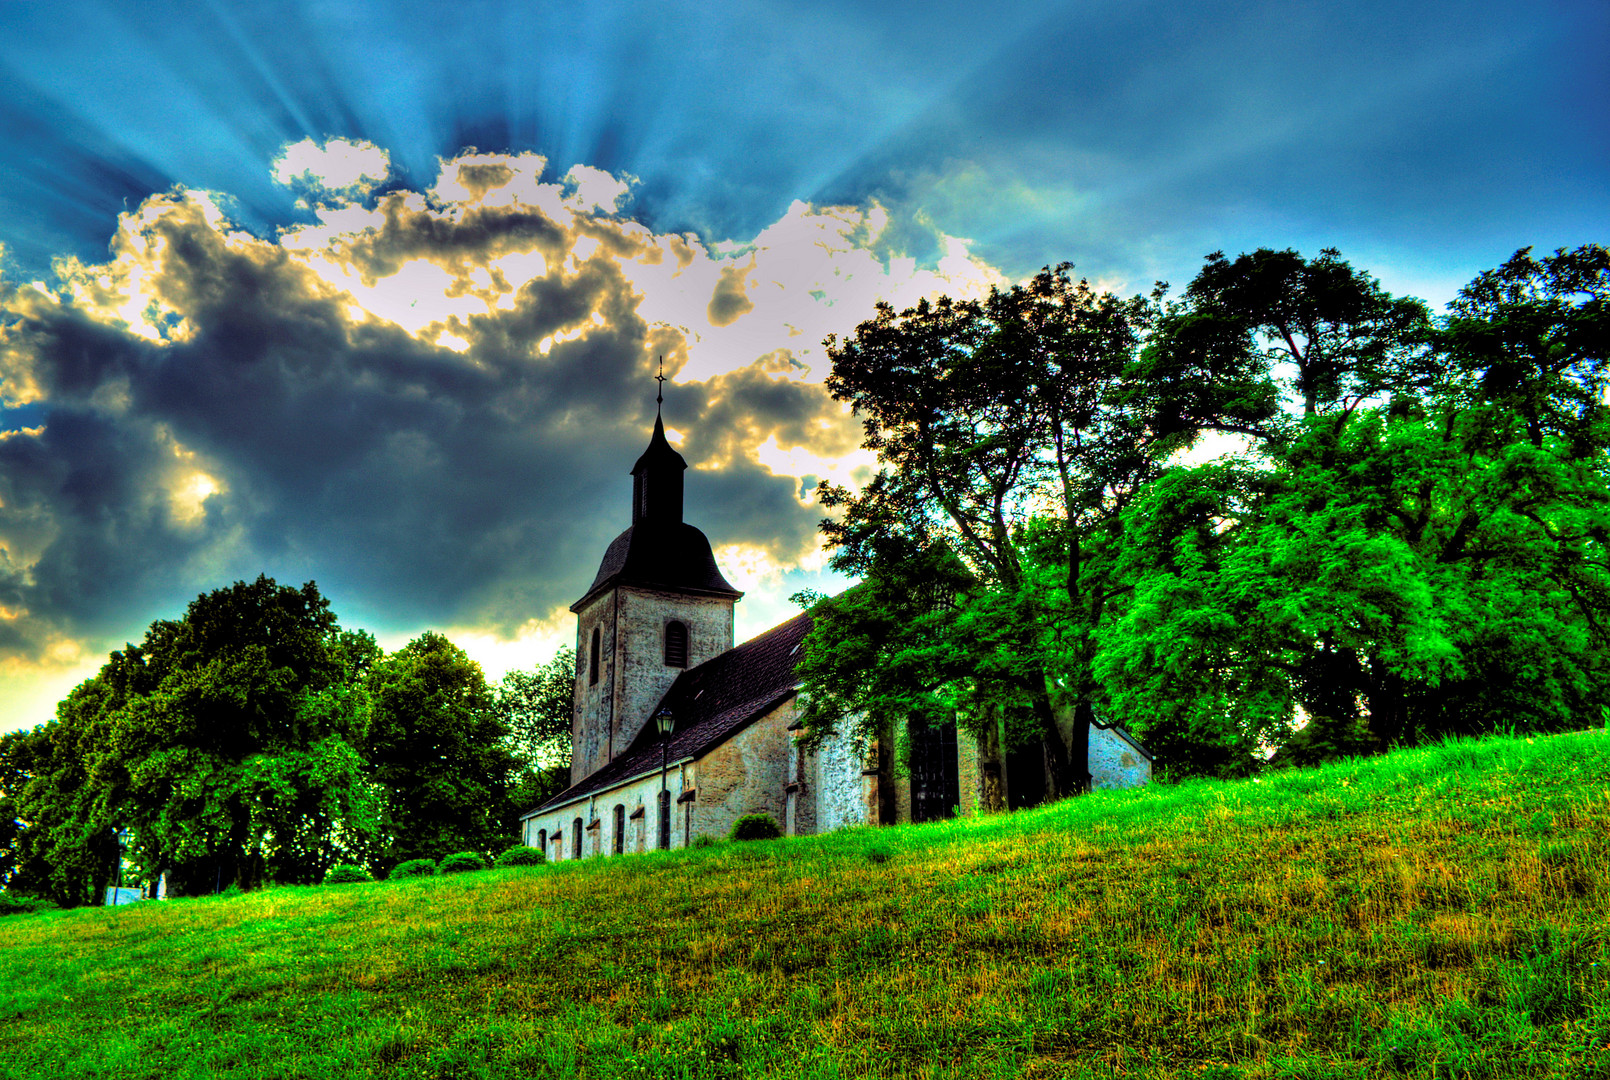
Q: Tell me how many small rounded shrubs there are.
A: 5